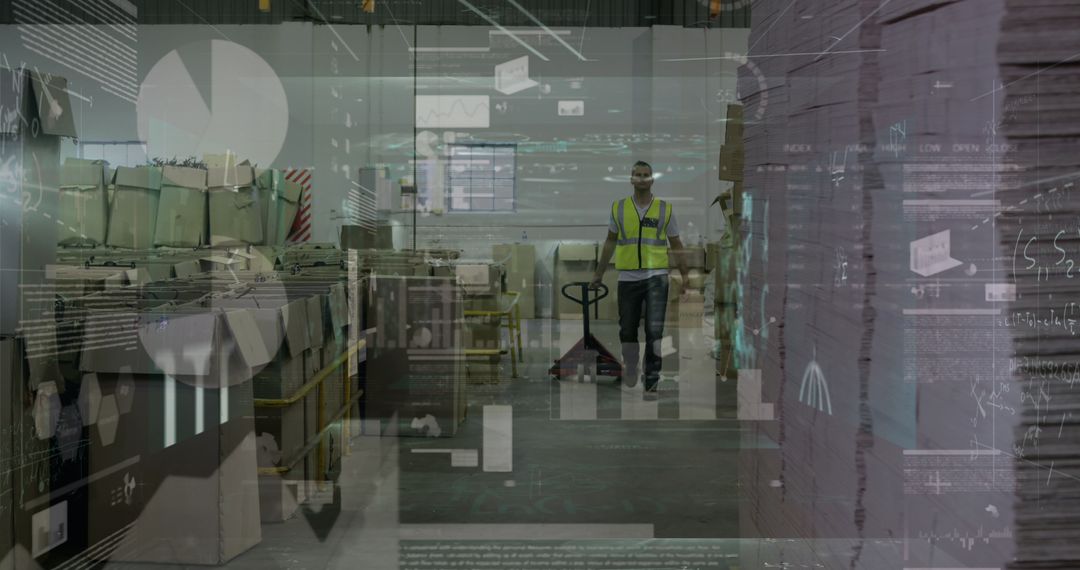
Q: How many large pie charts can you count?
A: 2